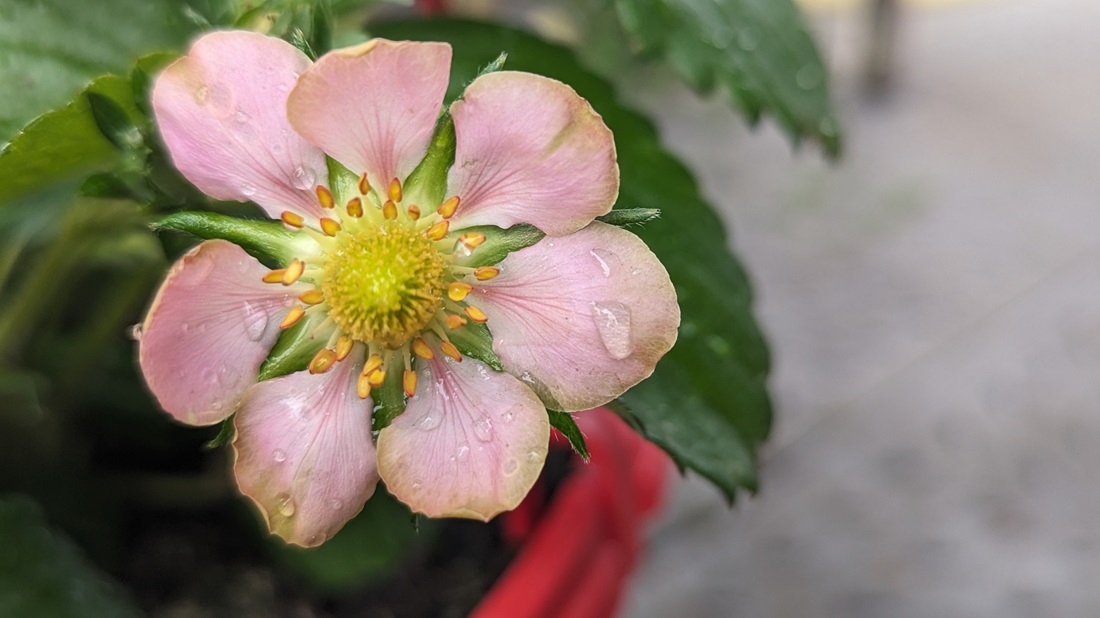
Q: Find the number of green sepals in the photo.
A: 7